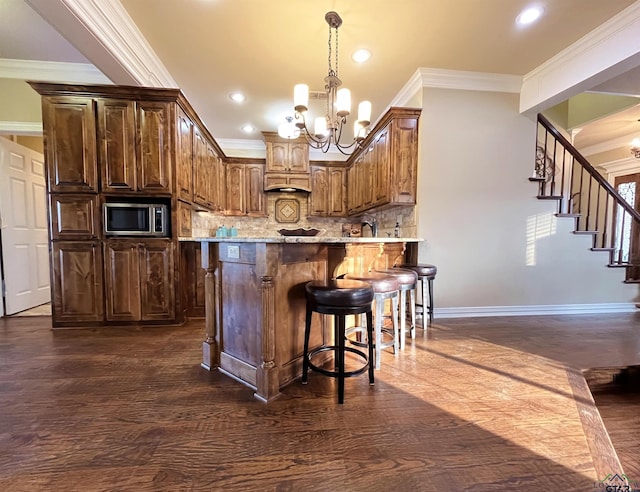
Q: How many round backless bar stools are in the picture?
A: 4